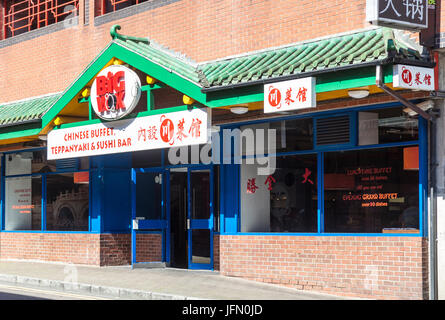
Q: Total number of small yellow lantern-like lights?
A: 5